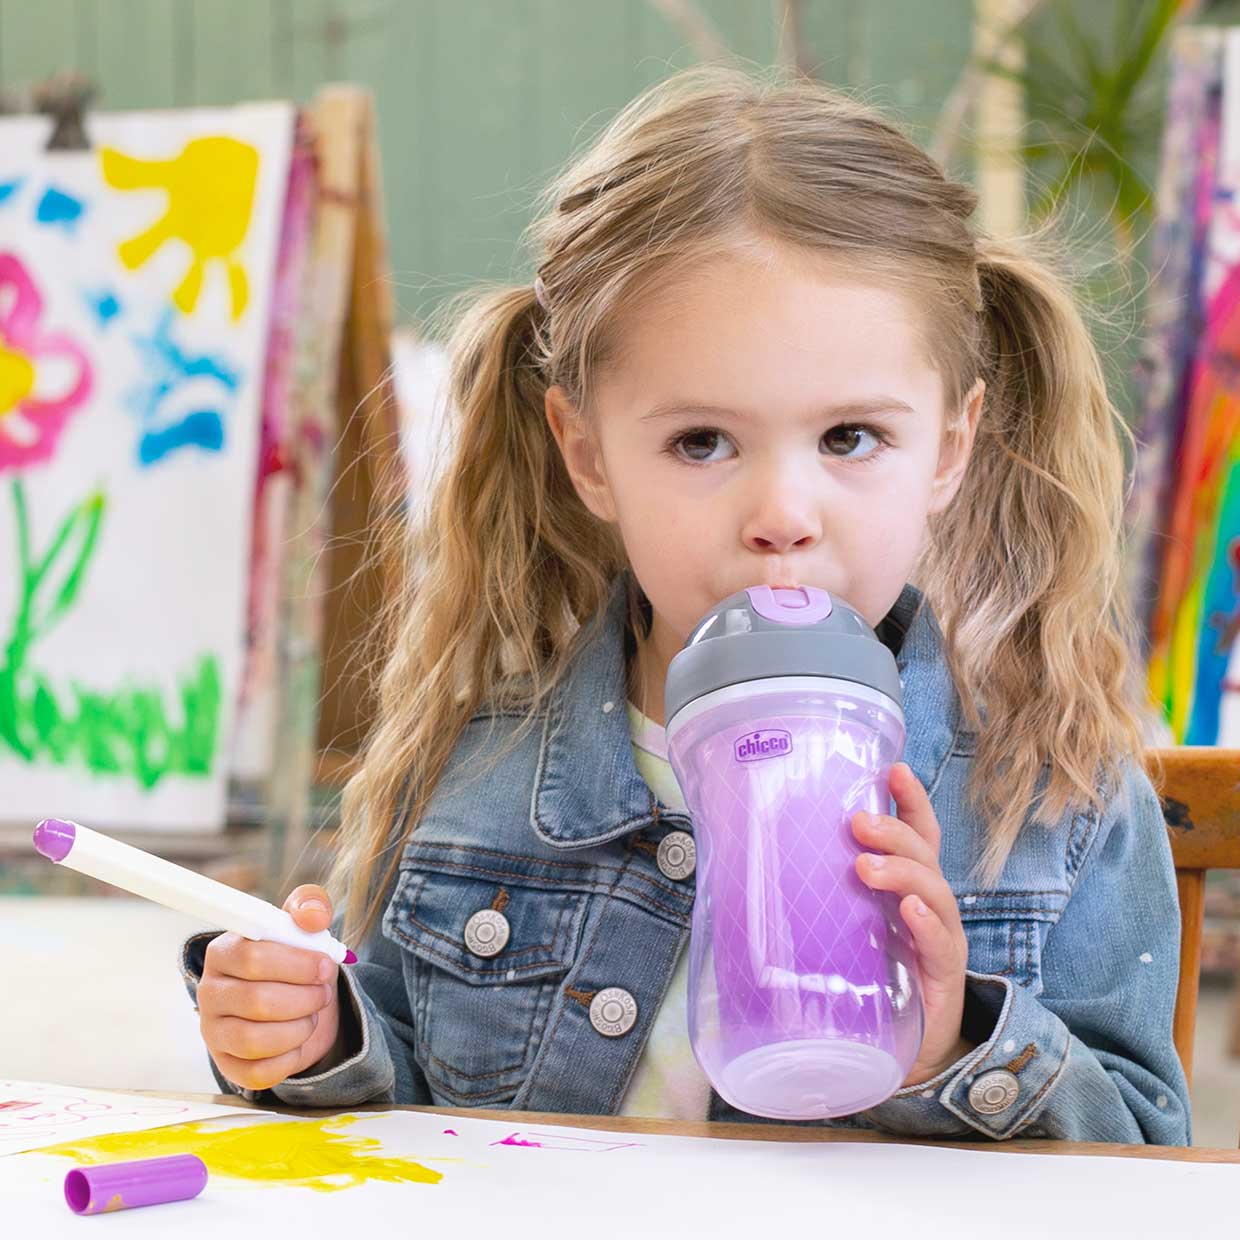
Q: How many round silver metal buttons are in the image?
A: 4